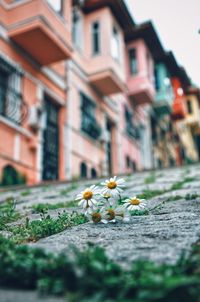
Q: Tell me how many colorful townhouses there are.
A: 6